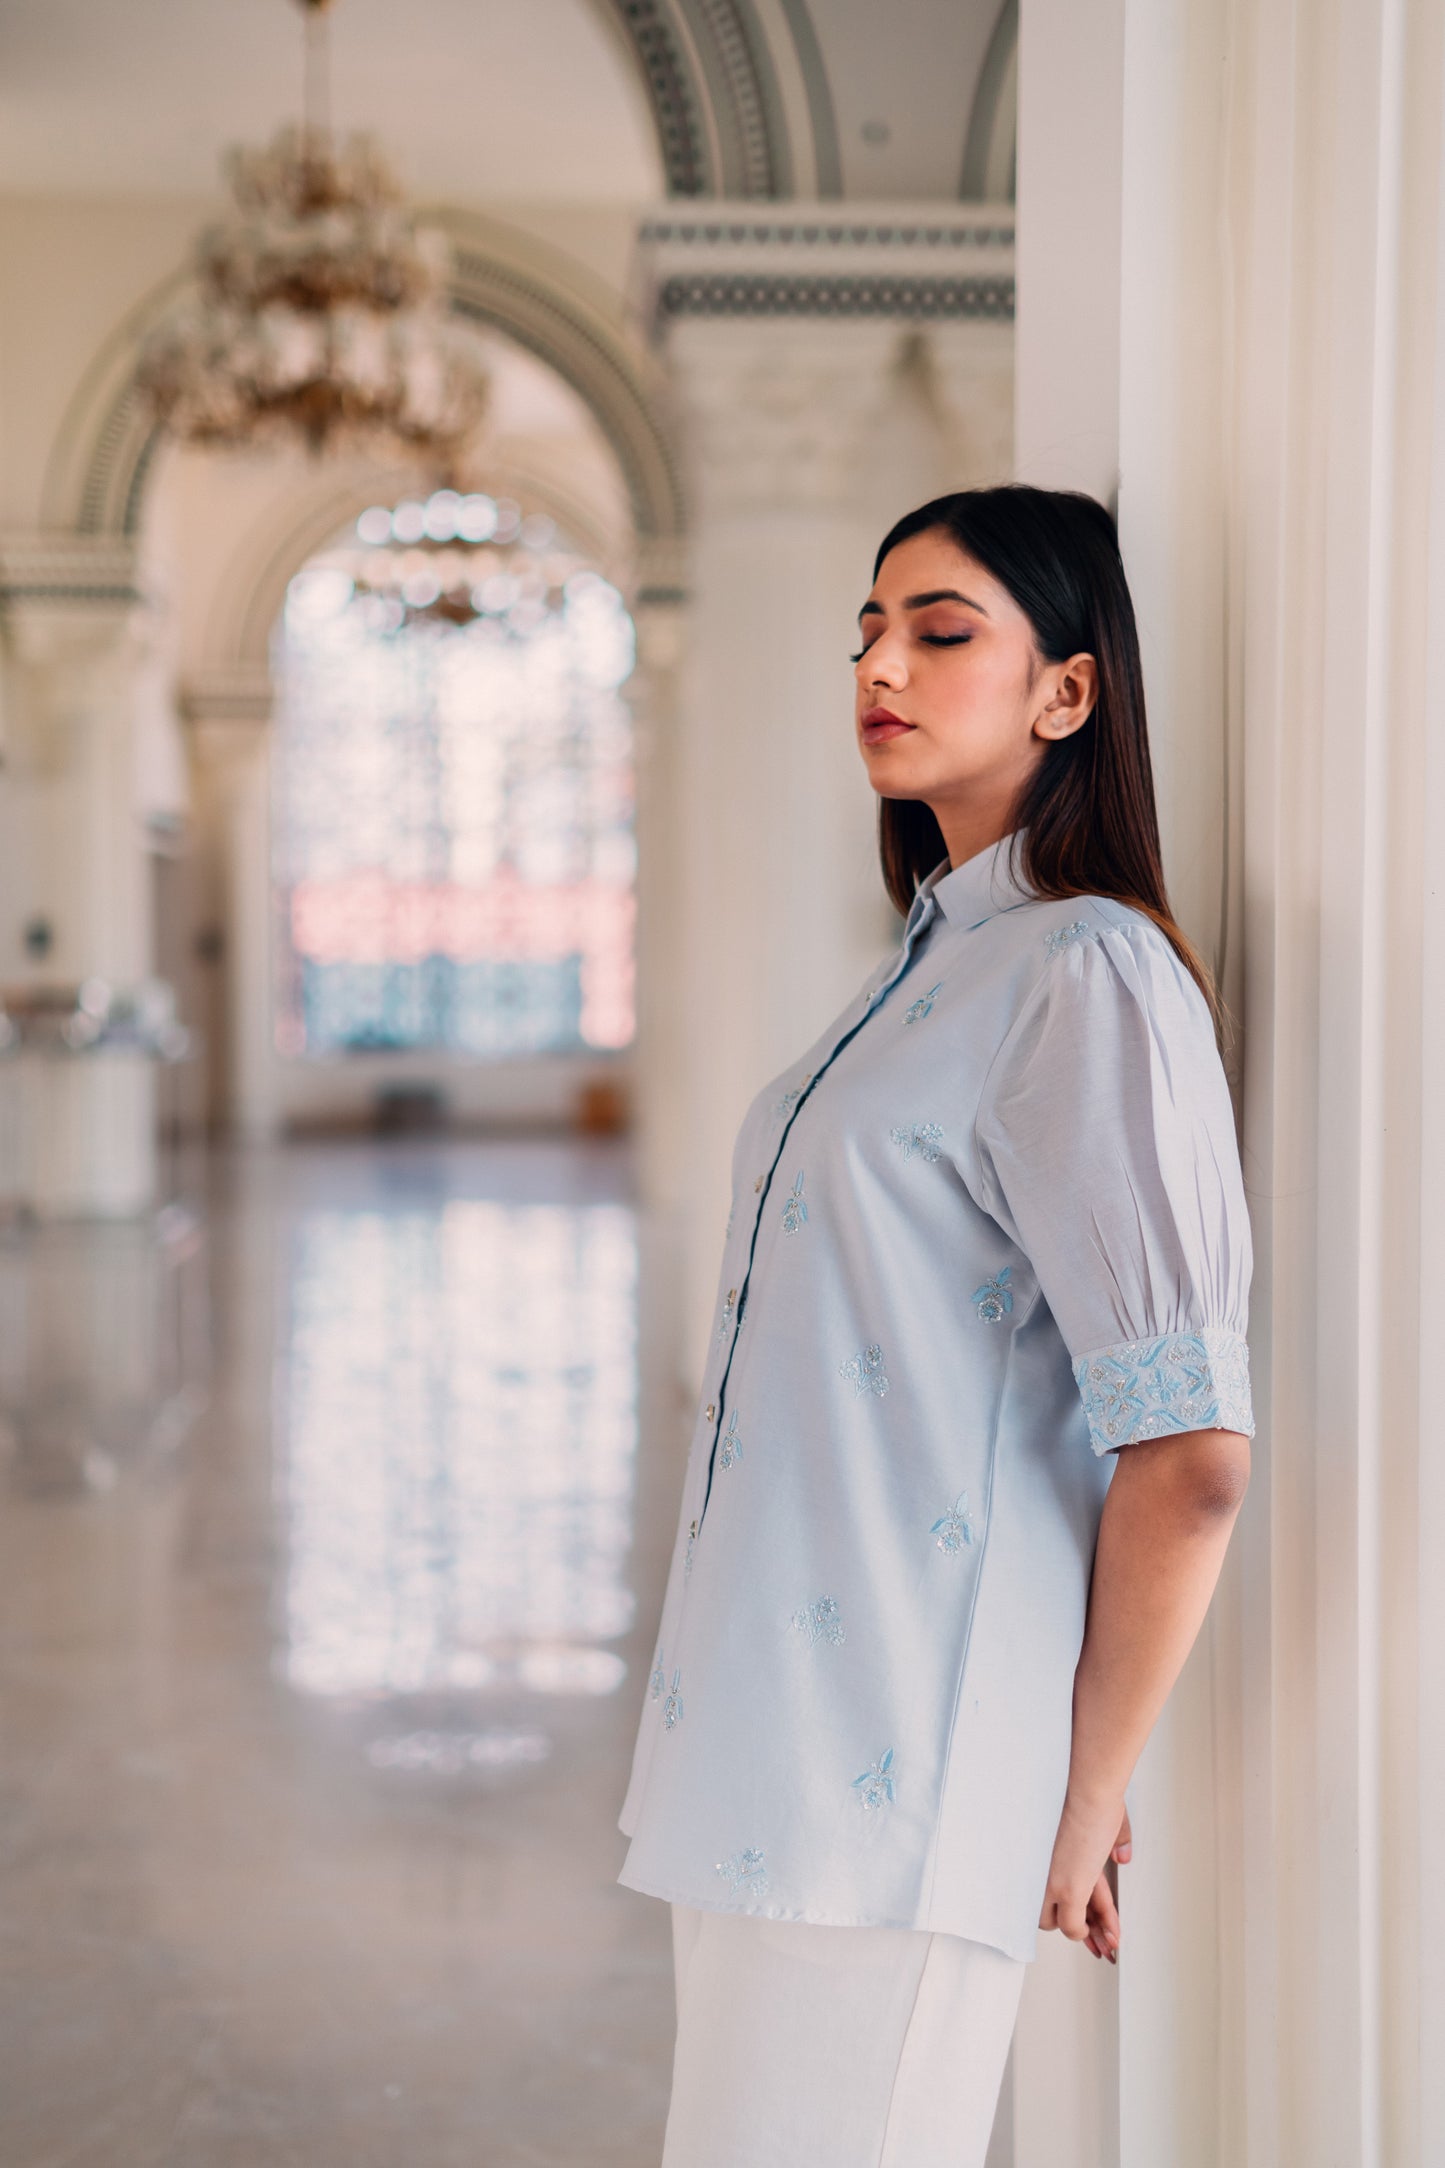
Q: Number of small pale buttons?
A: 6